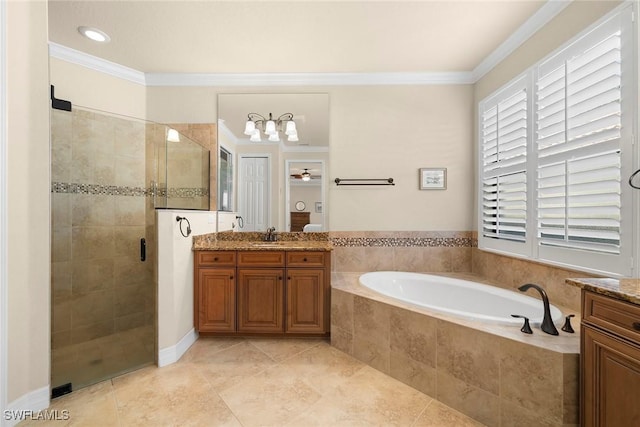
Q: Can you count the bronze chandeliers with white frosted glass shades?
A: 1